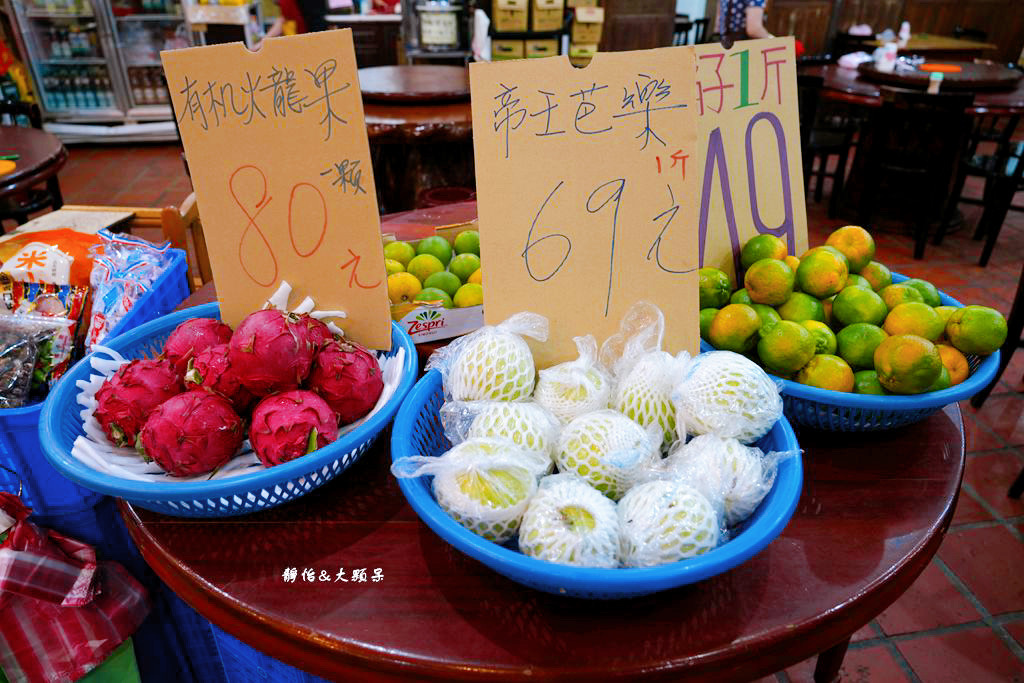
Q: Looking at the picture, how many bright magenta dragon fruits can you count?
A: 8